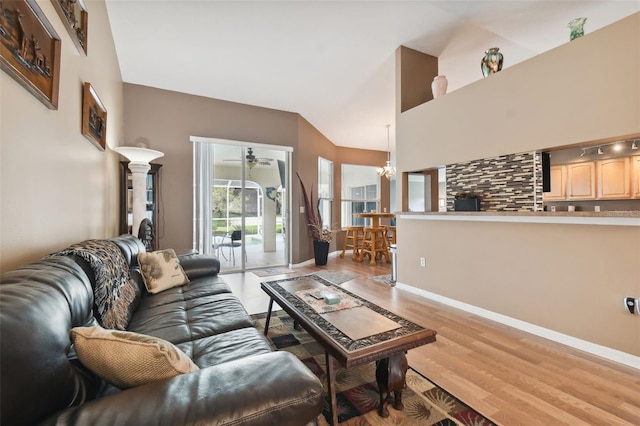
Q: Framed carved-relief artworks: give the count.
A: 3